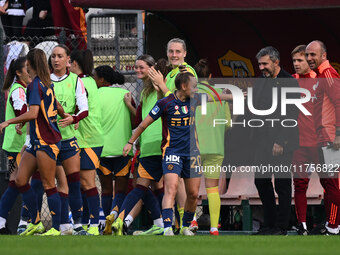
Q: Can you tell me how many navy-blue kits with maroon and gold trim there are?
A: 2